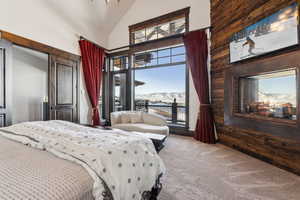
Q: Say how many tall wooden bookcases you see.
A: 0